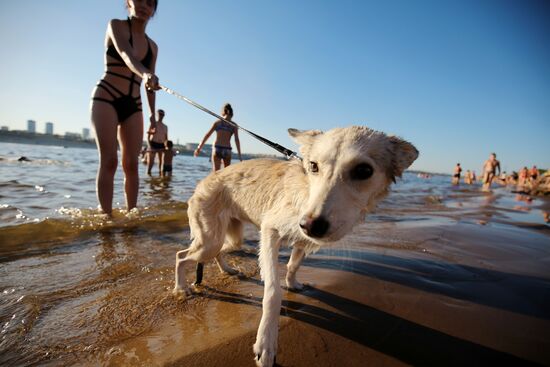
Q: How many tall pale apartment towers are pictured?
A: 3